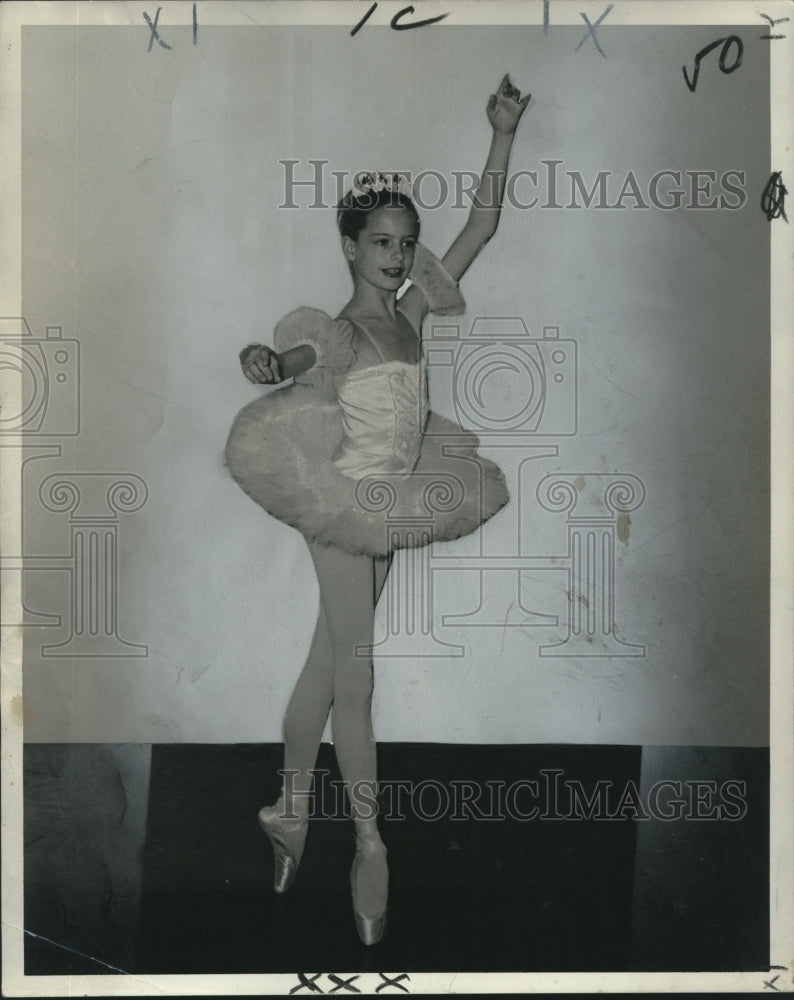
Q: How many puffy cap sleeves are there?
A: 2